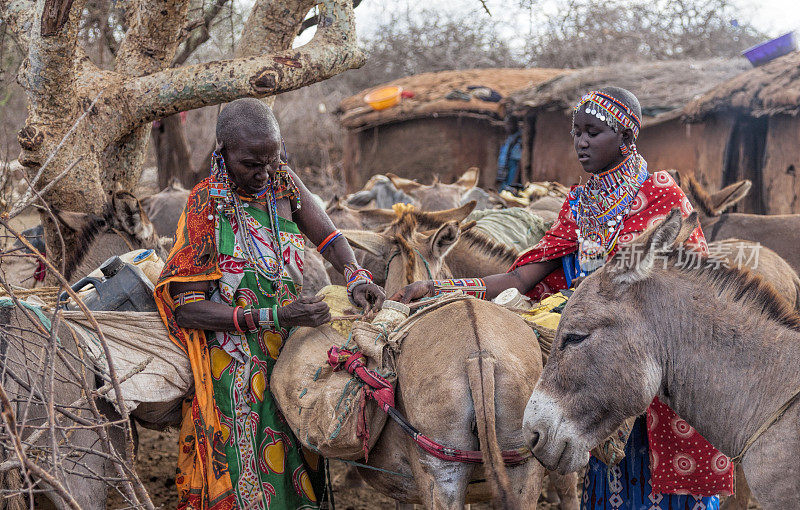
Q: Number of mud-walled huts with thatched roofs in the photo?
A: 3